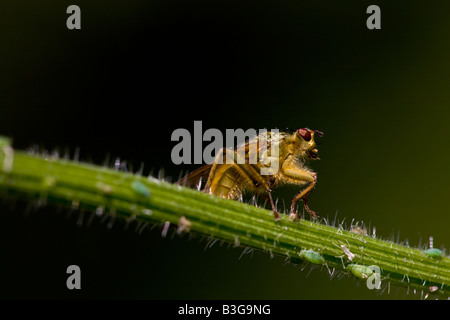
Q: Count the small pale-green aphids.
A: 4